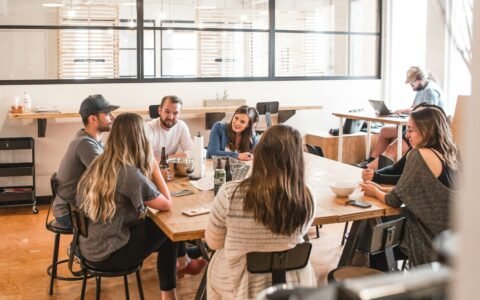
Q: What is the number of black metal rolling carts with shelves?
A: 1